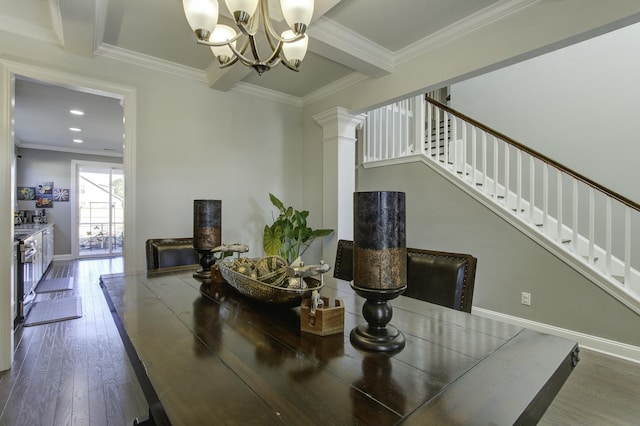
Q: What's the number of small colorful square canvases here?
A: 4